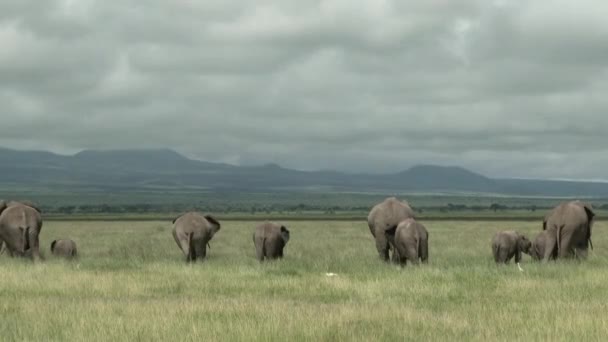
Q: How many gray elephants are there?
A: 9